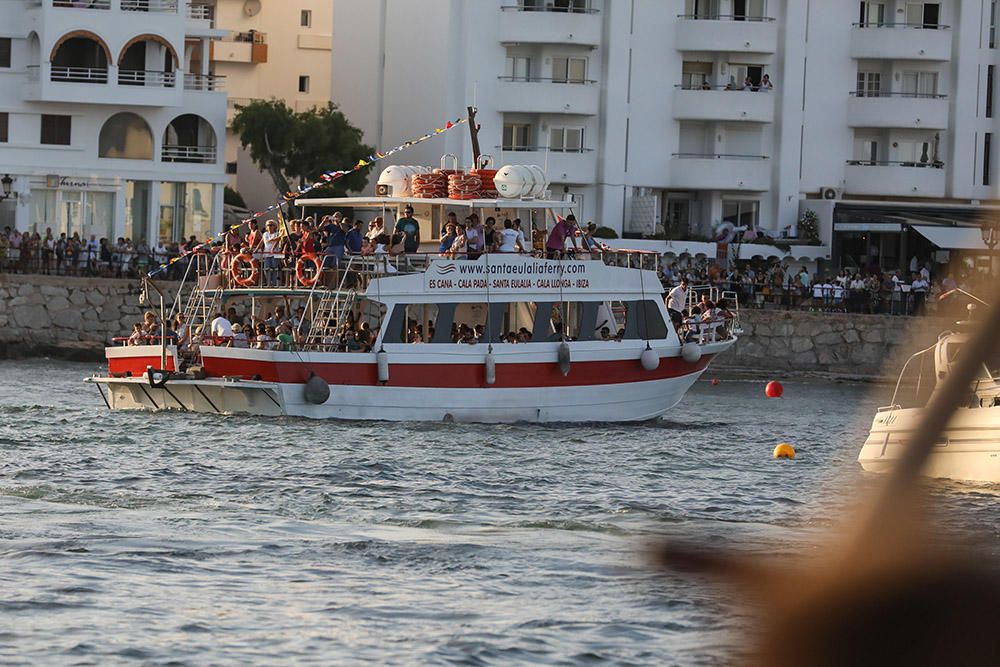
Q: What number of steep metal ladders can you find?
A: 2